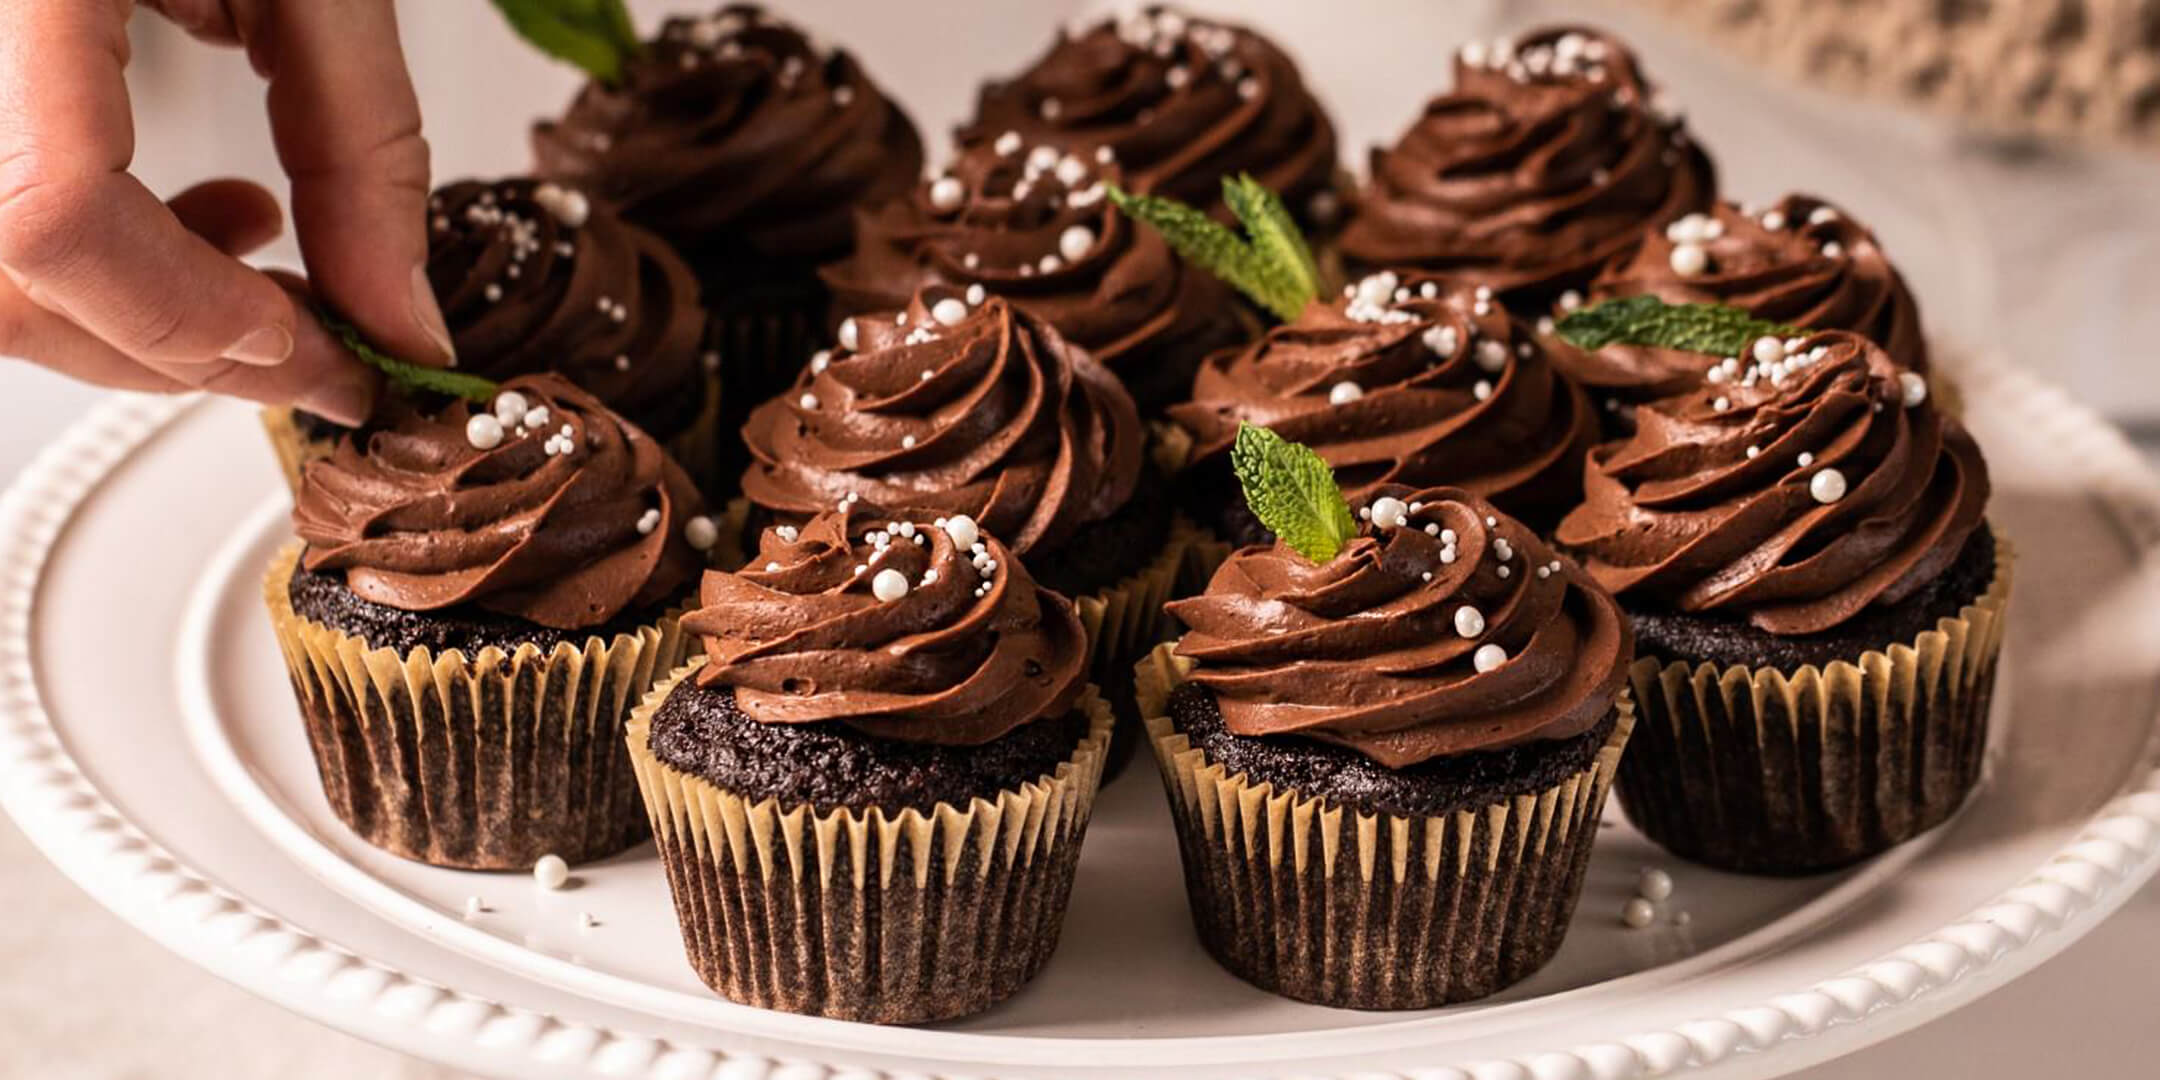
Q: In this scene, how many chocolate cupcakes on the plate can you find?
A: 12